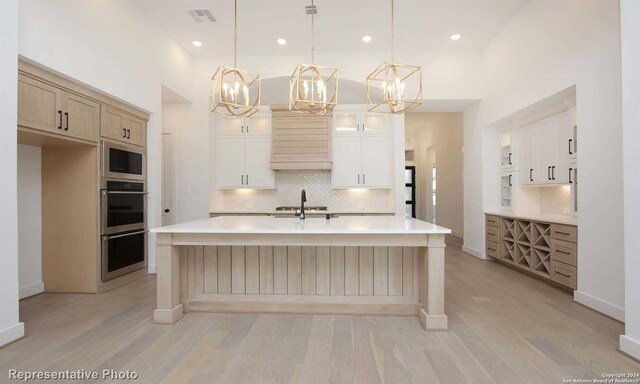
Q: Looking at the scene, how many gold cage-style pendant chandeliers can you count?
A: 3